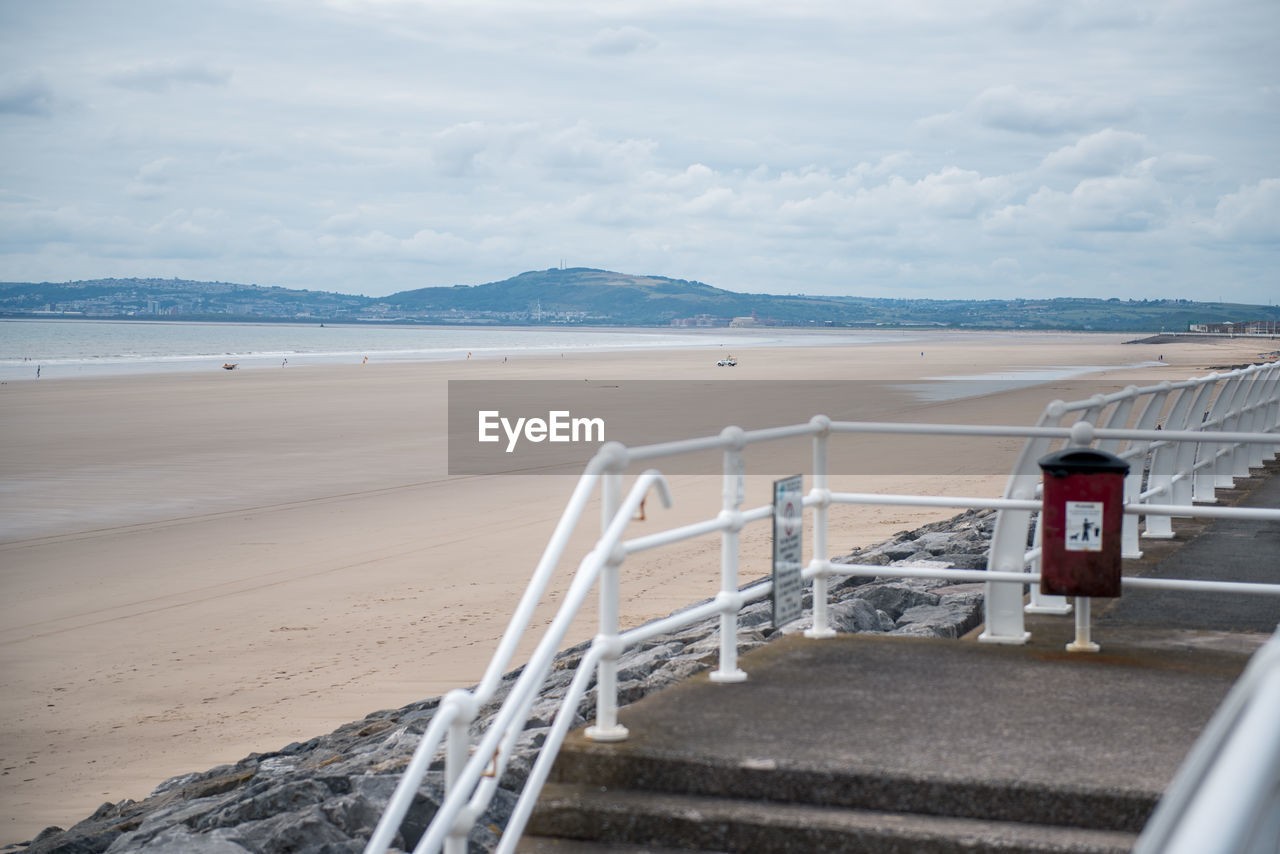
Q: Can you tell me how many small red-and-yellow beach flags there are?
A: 2